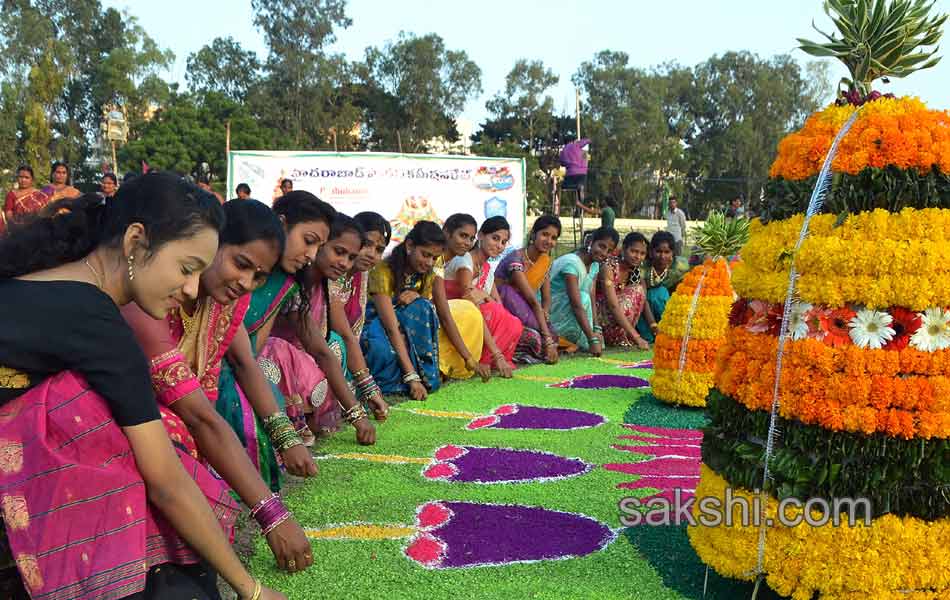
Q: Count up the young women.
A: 12